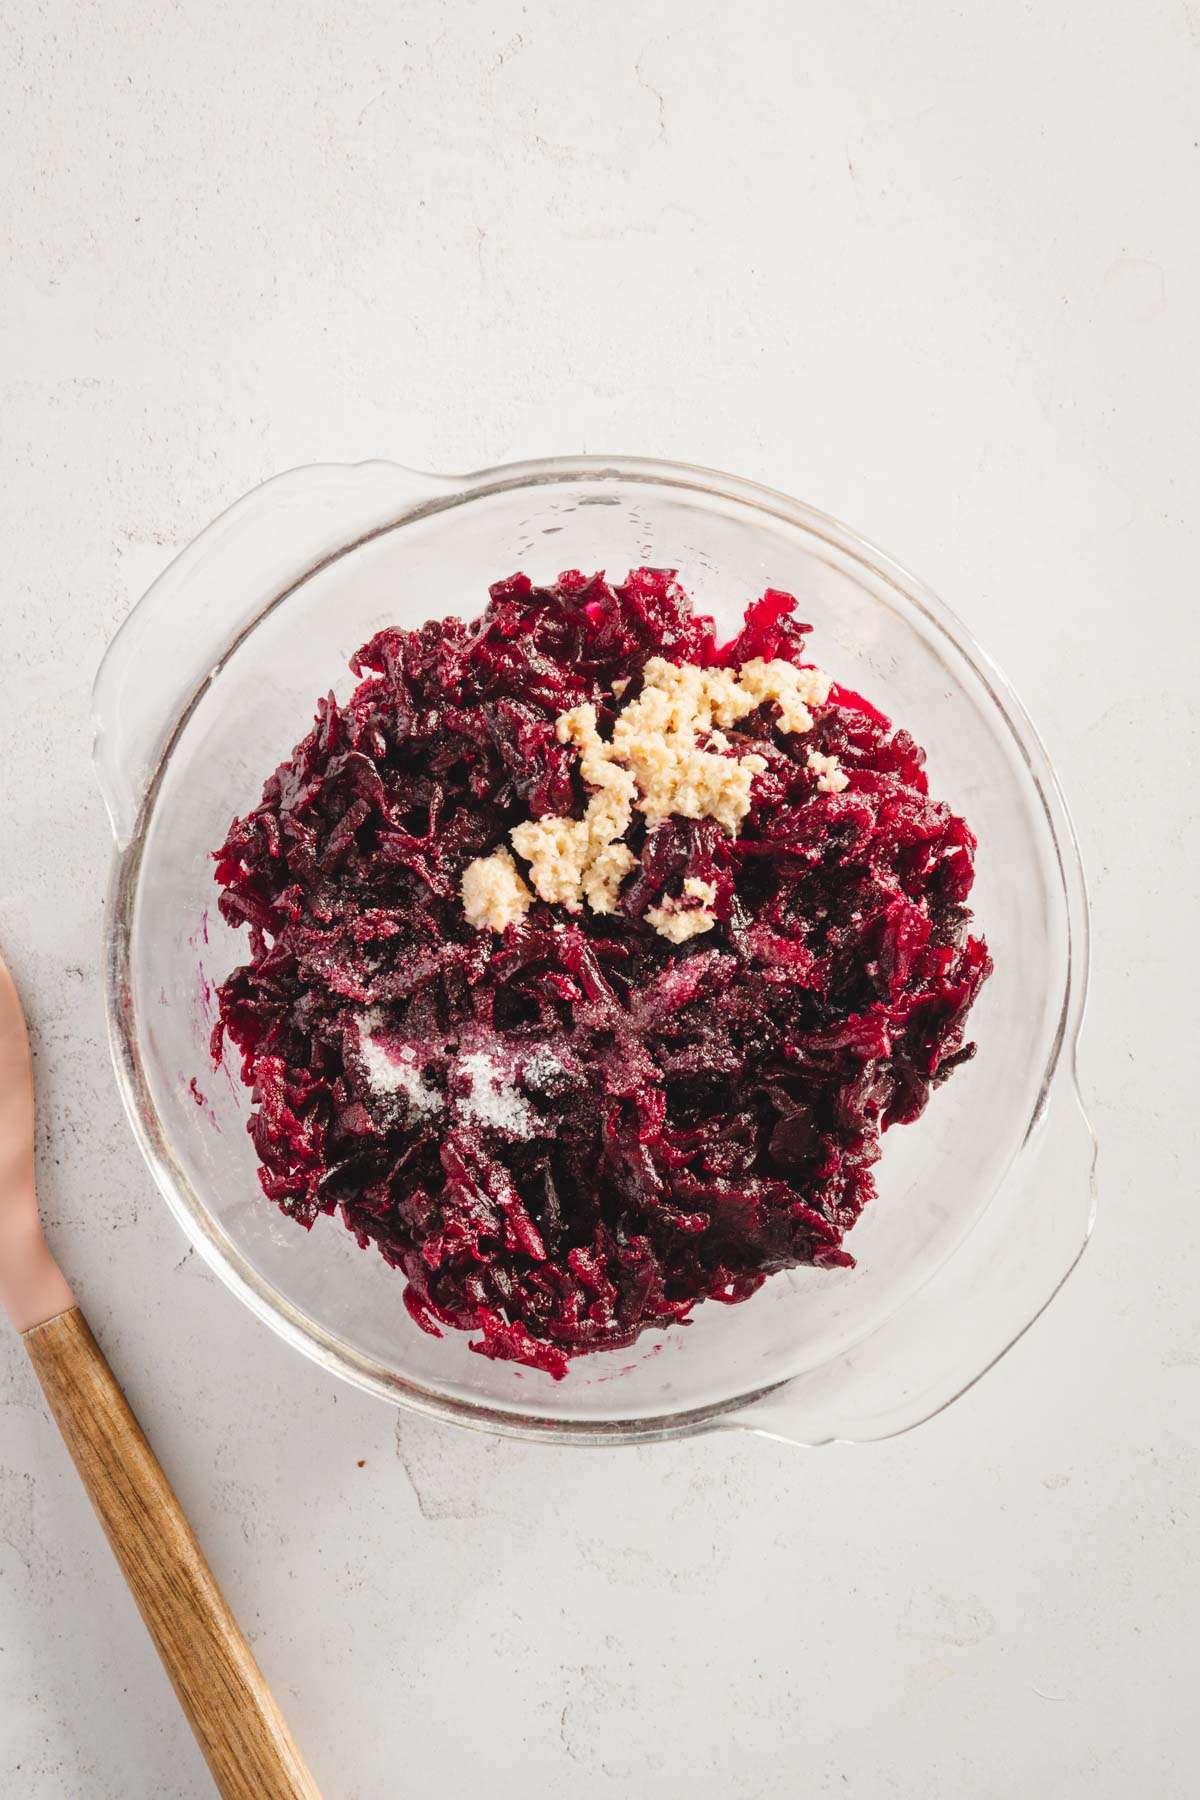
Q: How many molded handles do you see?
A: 2